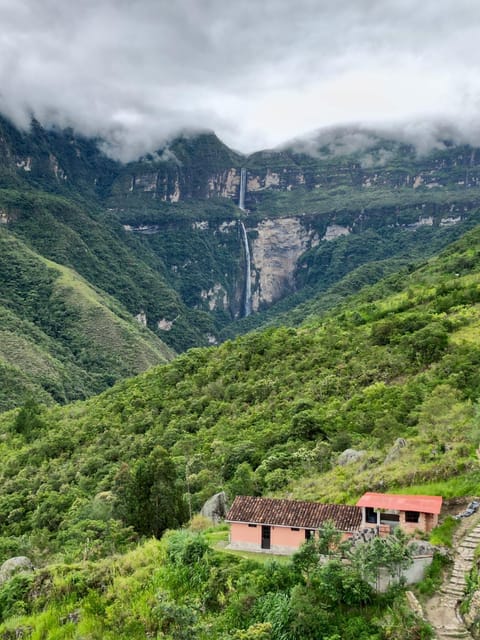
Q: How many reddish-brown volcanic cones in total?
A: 0